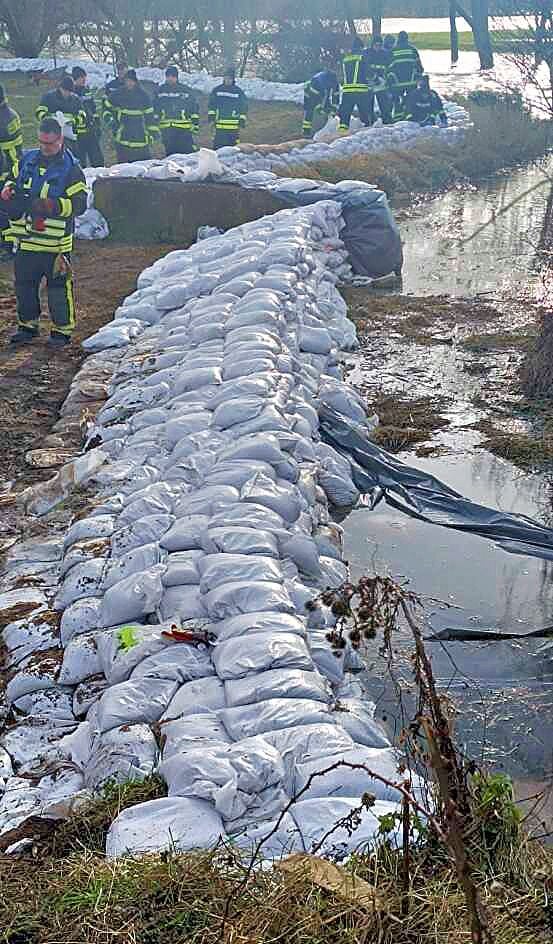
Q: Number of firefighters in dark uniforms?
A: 14